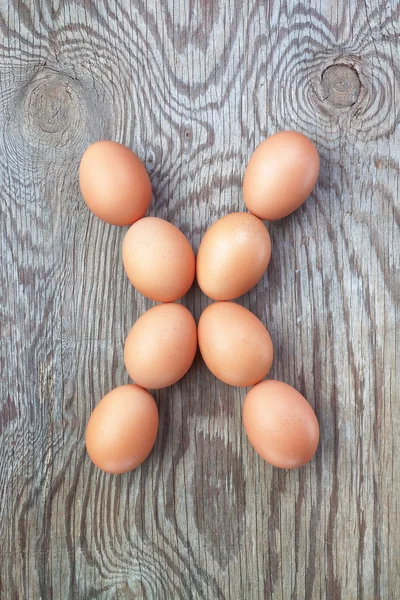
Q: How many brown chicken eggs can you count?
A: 8